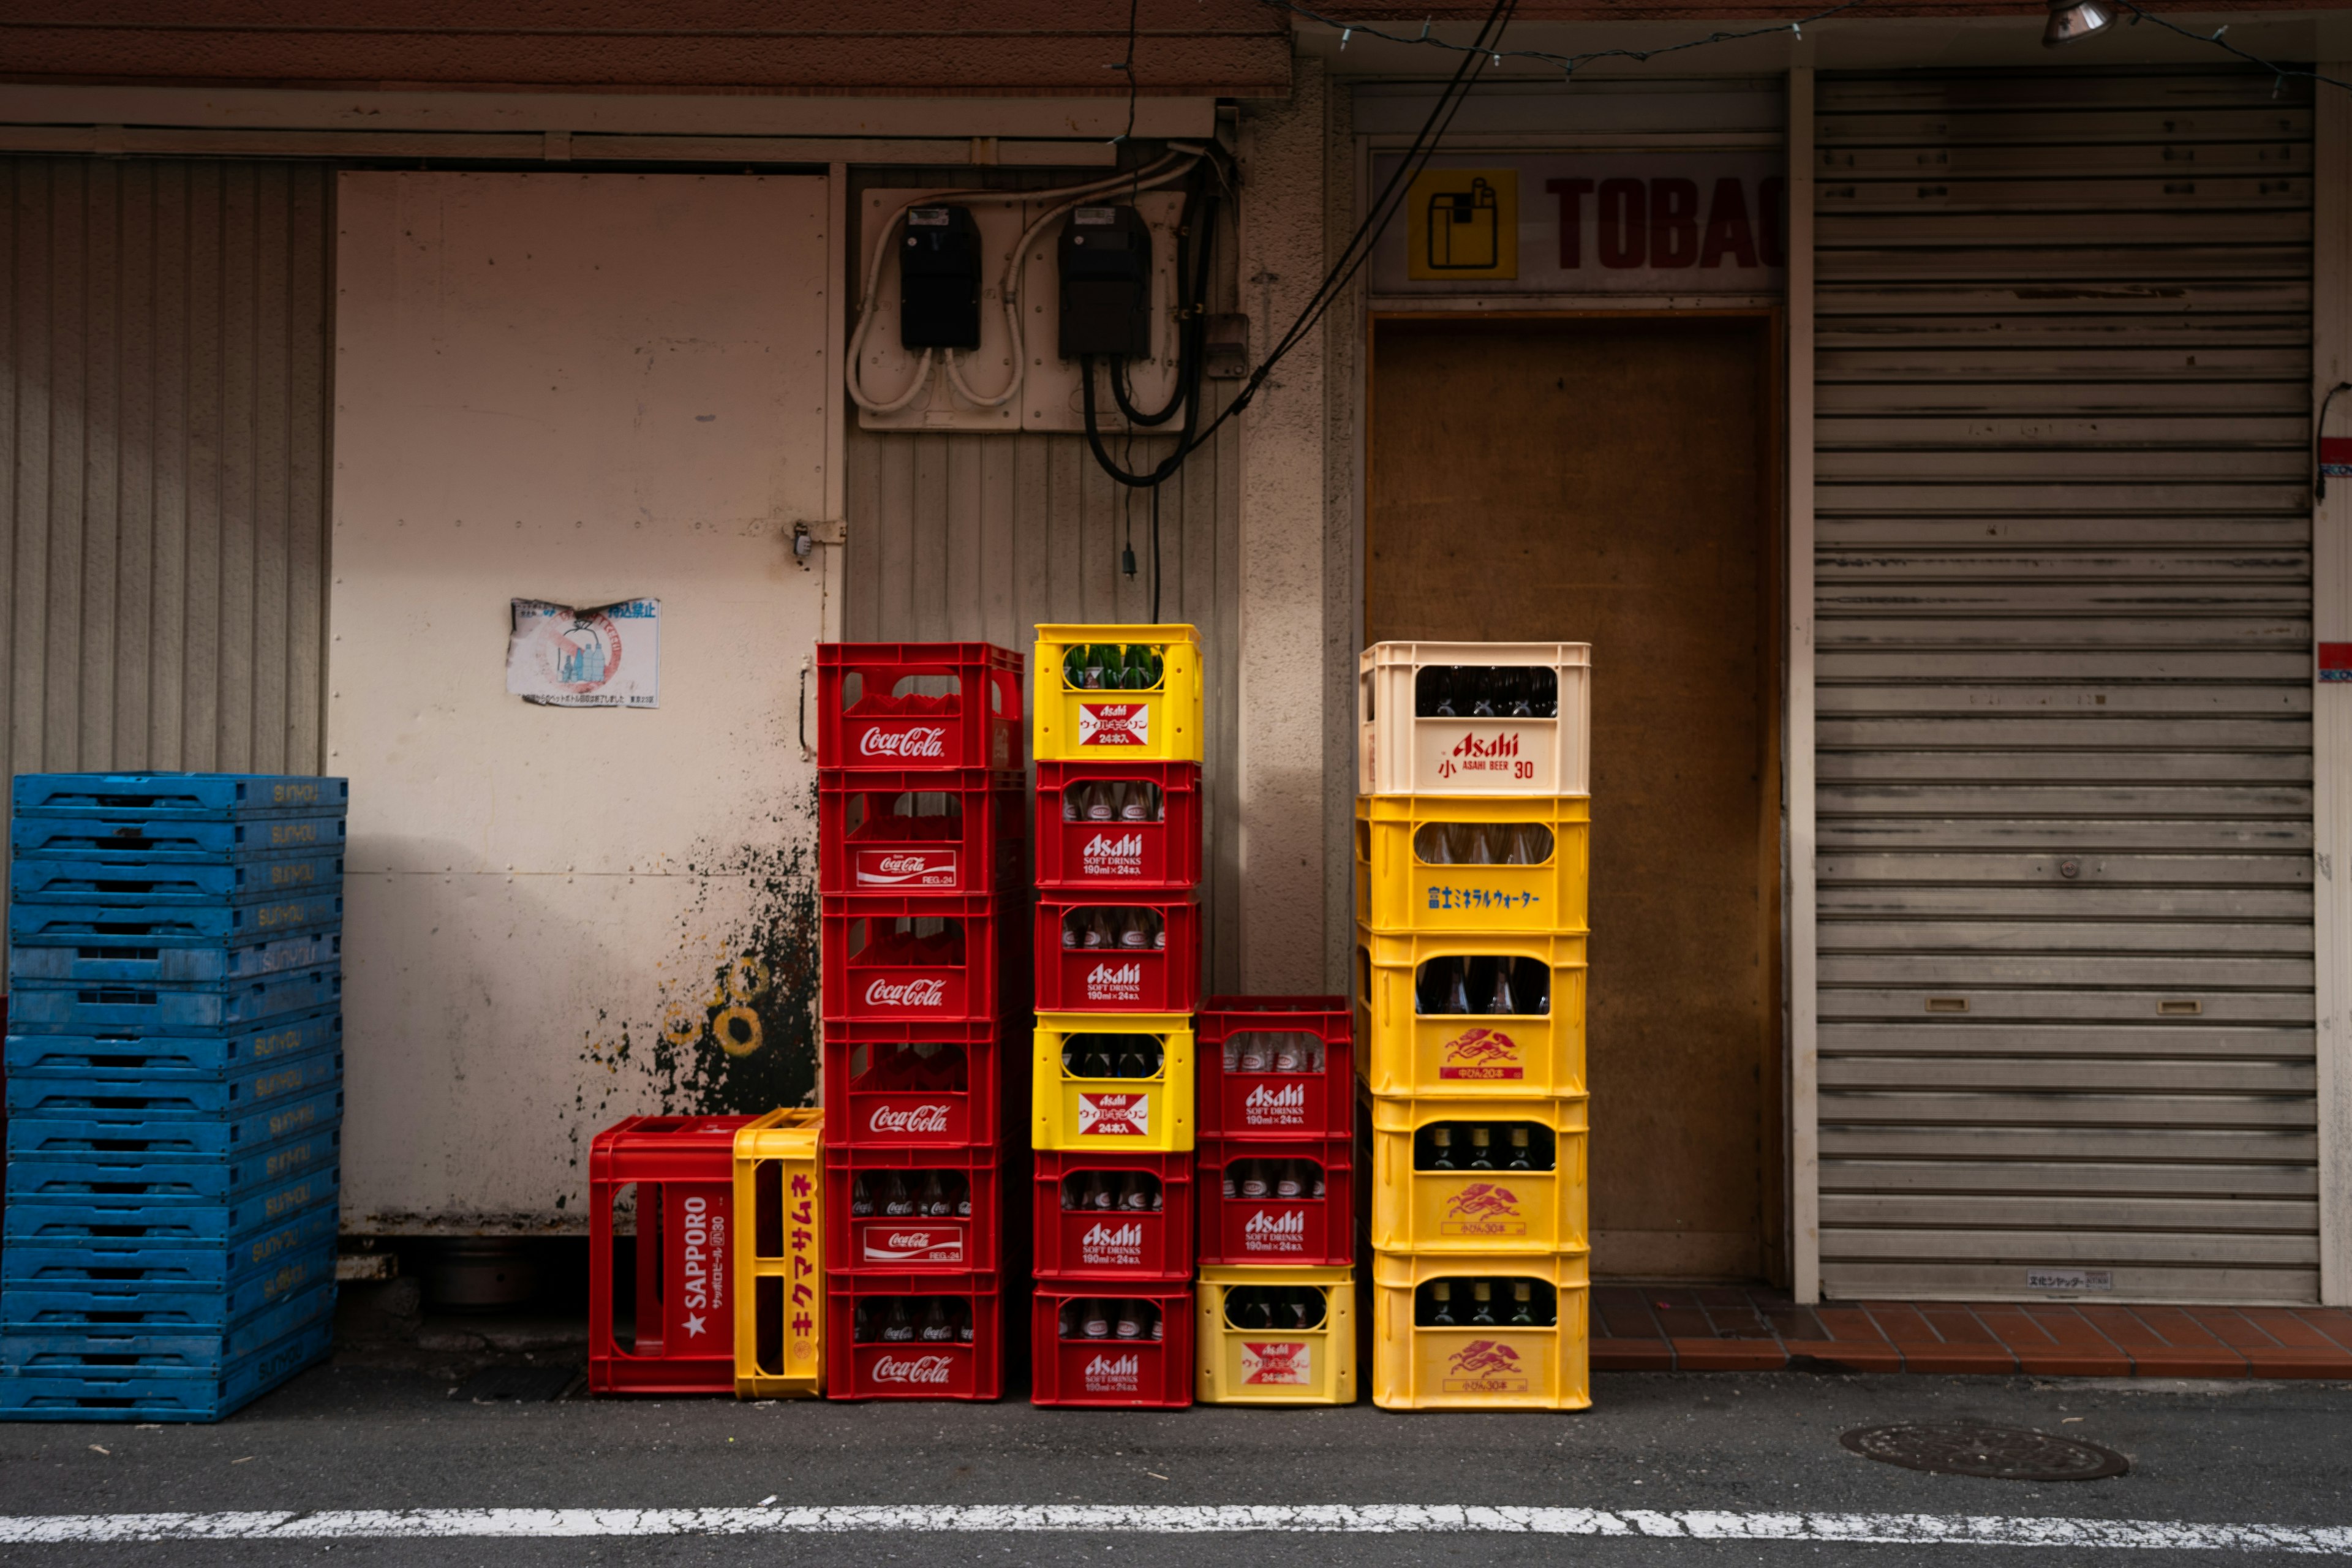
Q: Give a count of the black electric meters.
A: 2